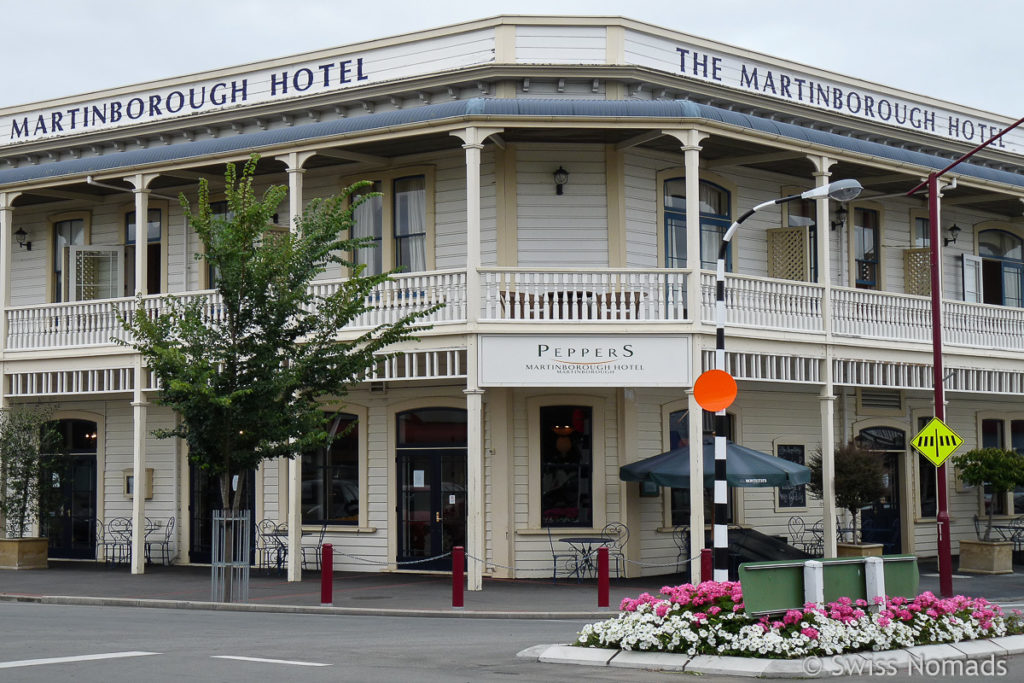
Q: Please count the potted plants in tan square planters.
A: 3